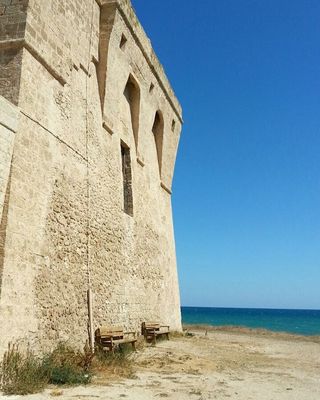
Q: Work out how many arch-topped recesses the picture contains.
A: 2